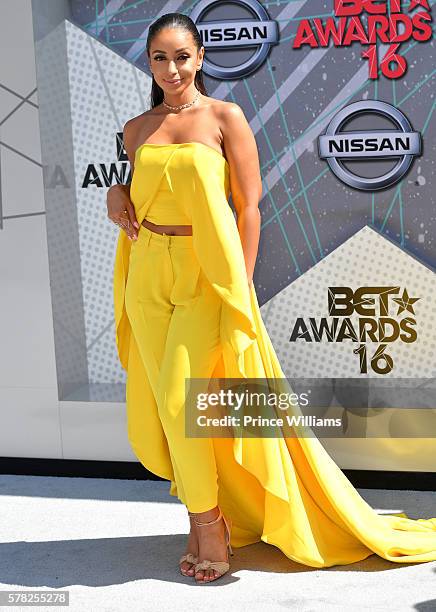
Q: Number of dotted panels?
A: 2